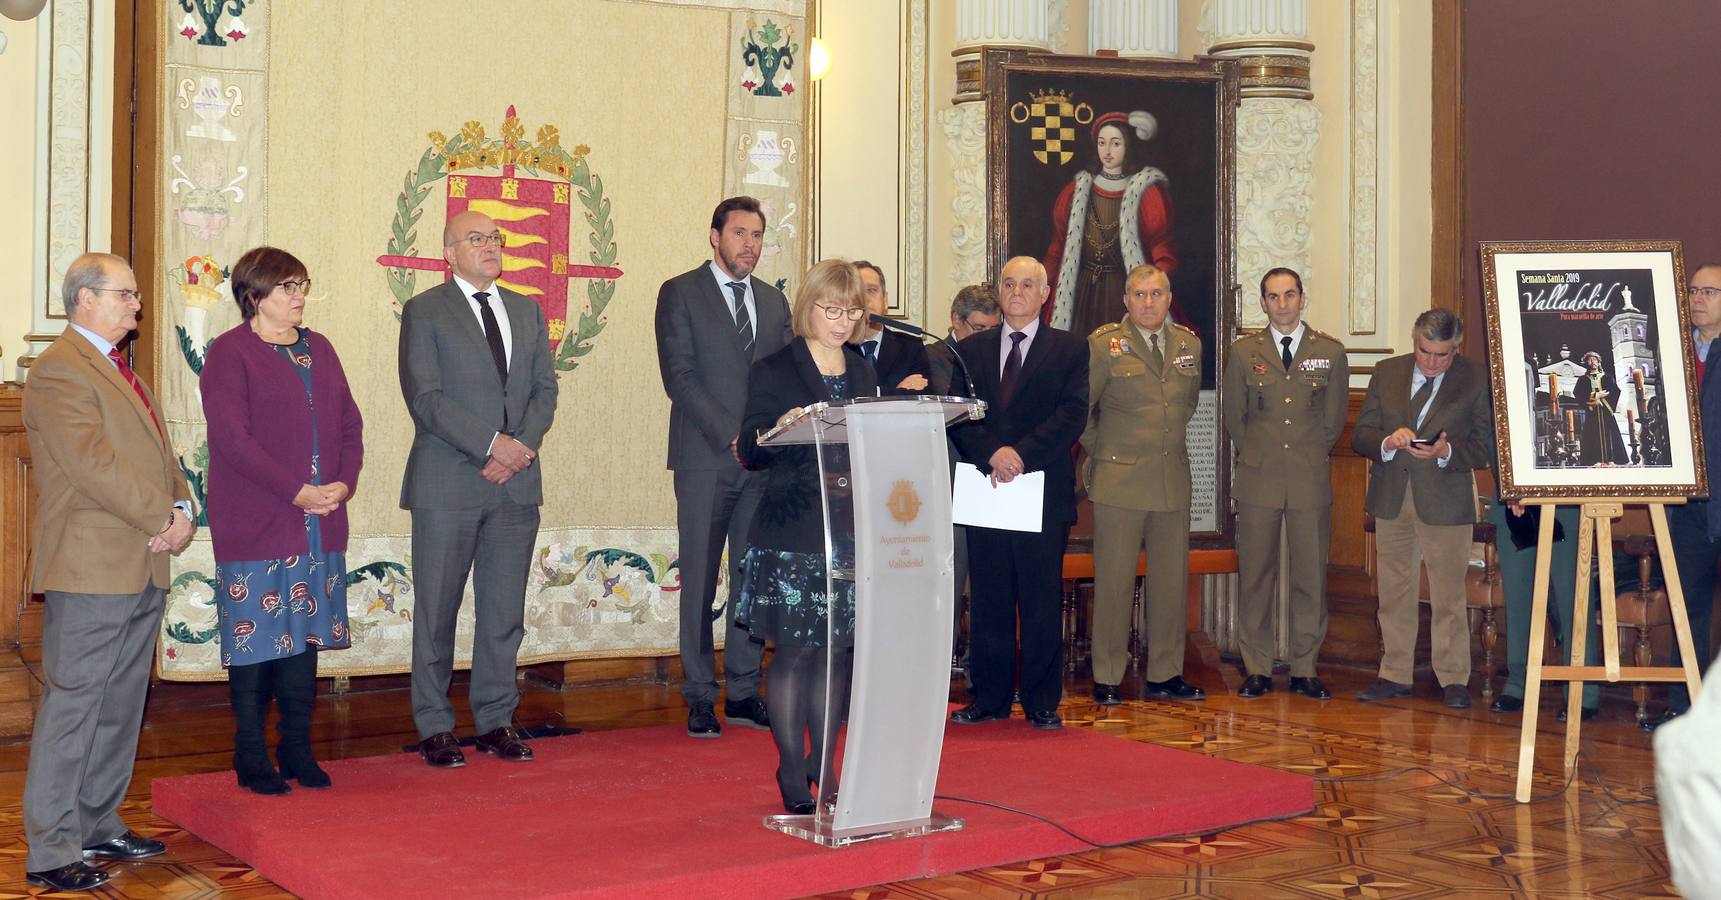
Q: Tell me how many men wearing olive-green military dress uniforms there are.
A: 2